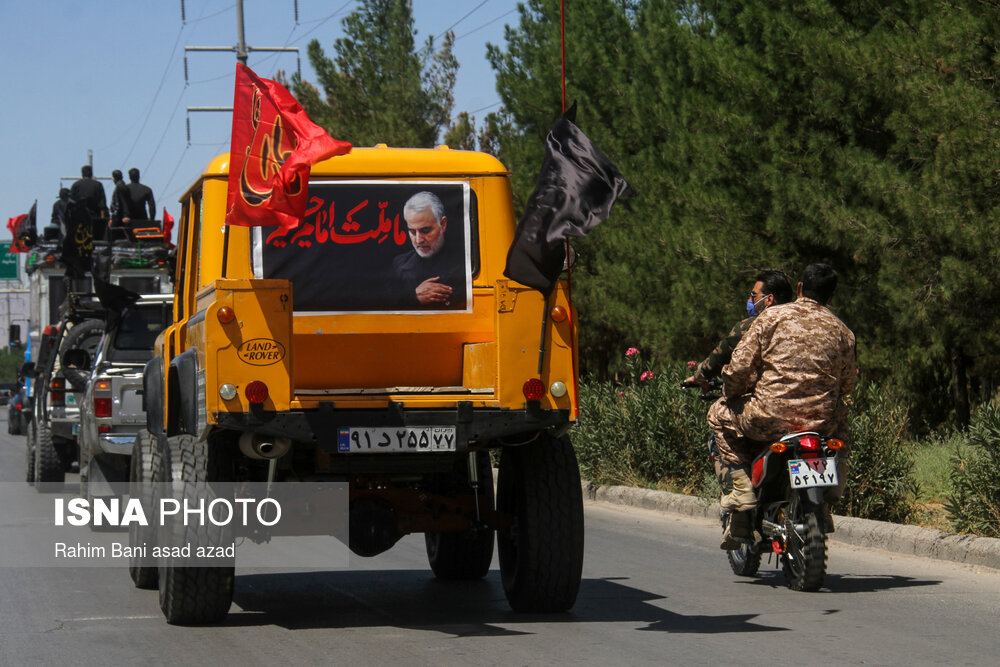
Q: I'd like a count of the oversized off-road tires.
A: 4